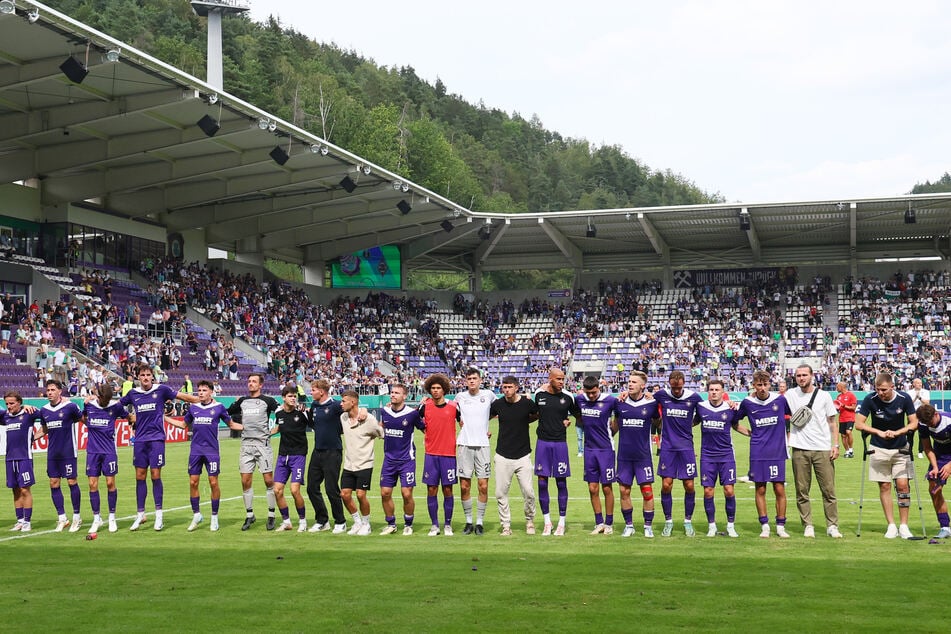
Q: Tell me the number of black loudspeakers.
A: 10